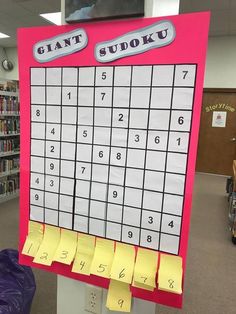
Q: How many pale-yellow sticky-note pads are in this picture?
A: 9